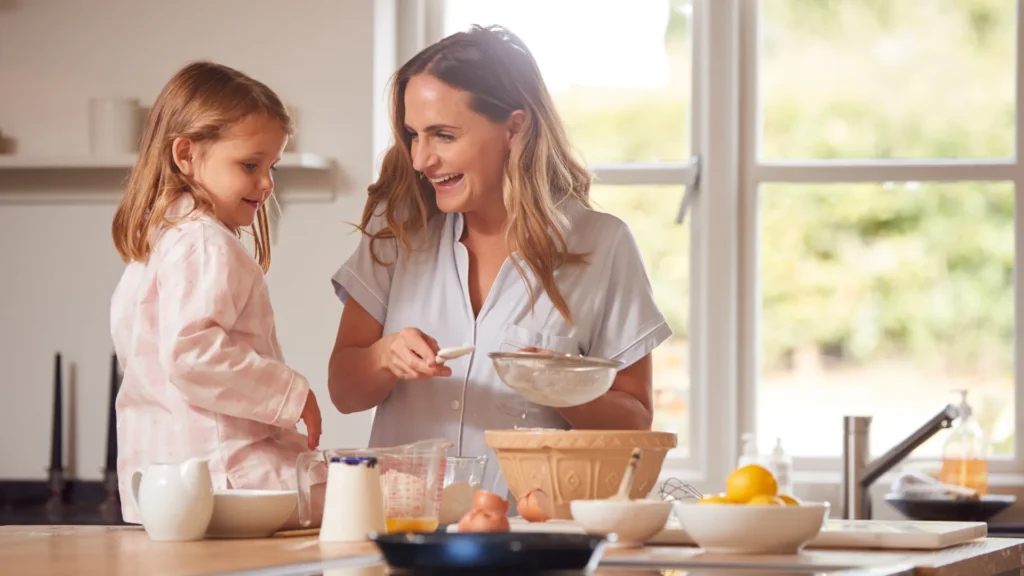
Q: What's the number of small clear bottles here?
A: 2